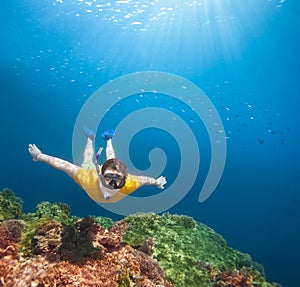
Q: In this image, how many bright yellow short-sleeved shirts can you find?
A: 1